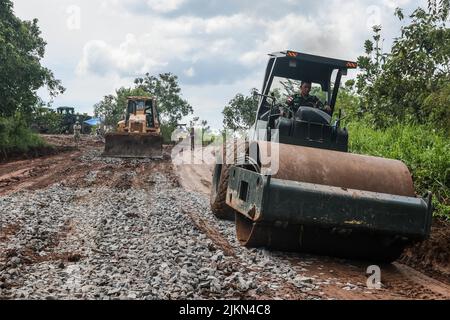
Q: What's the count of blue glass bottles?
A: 0